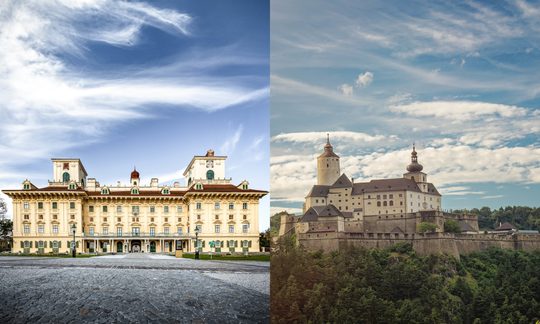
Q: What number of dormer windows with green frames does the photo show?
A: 7